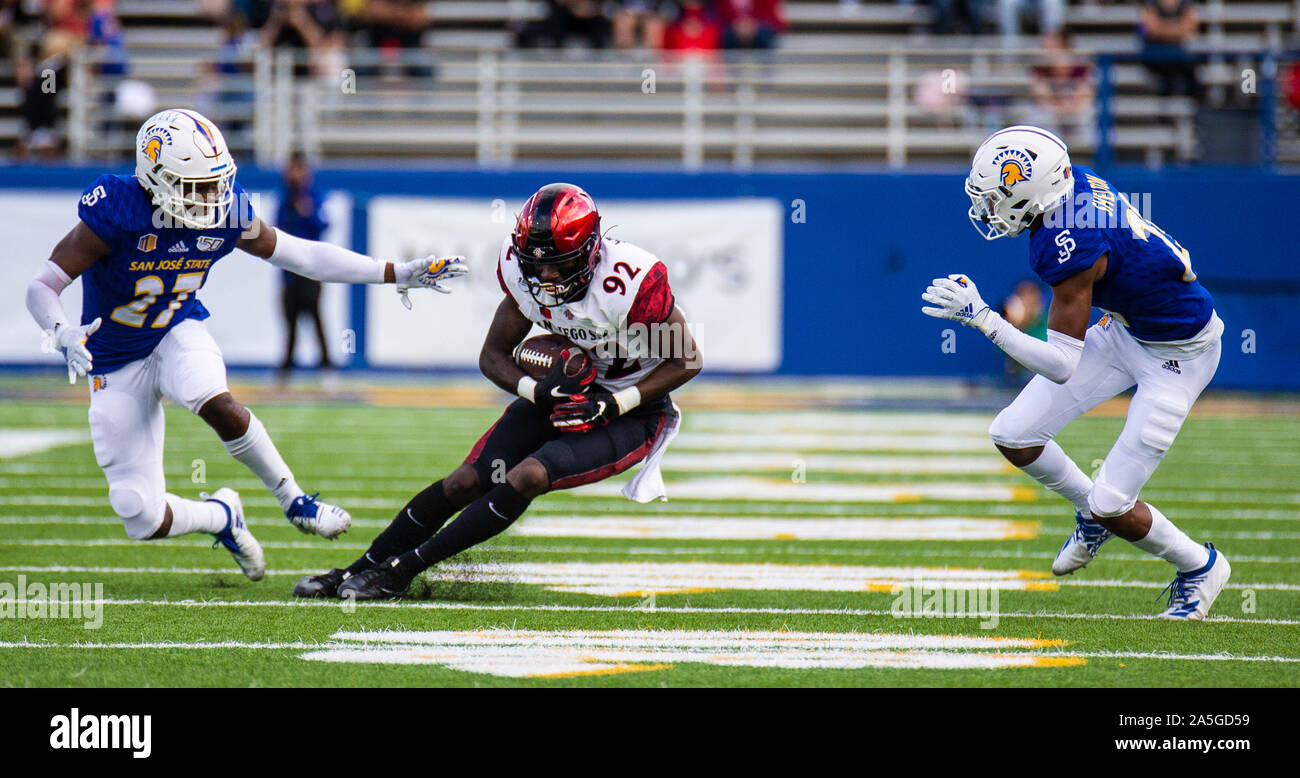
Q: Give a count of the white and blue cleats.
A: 4